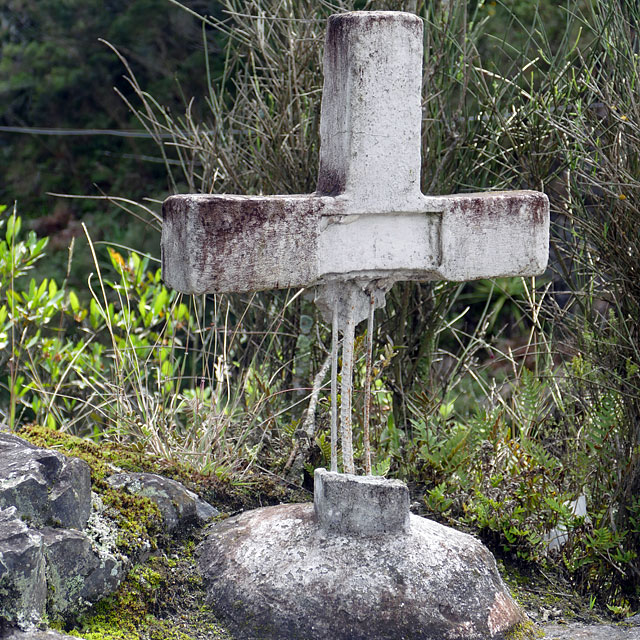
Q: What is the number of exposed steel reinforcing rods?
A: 3